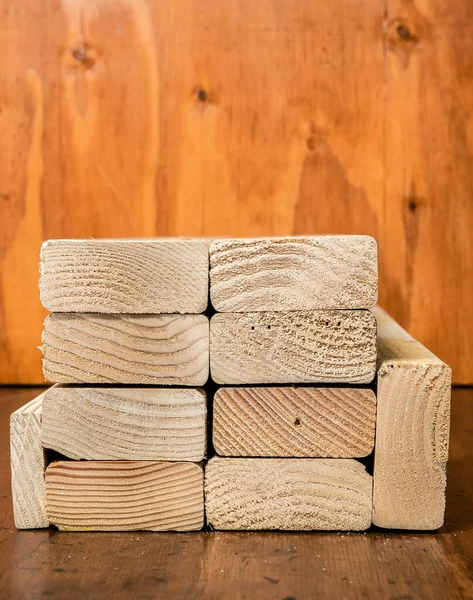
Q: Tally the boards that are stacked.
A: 10